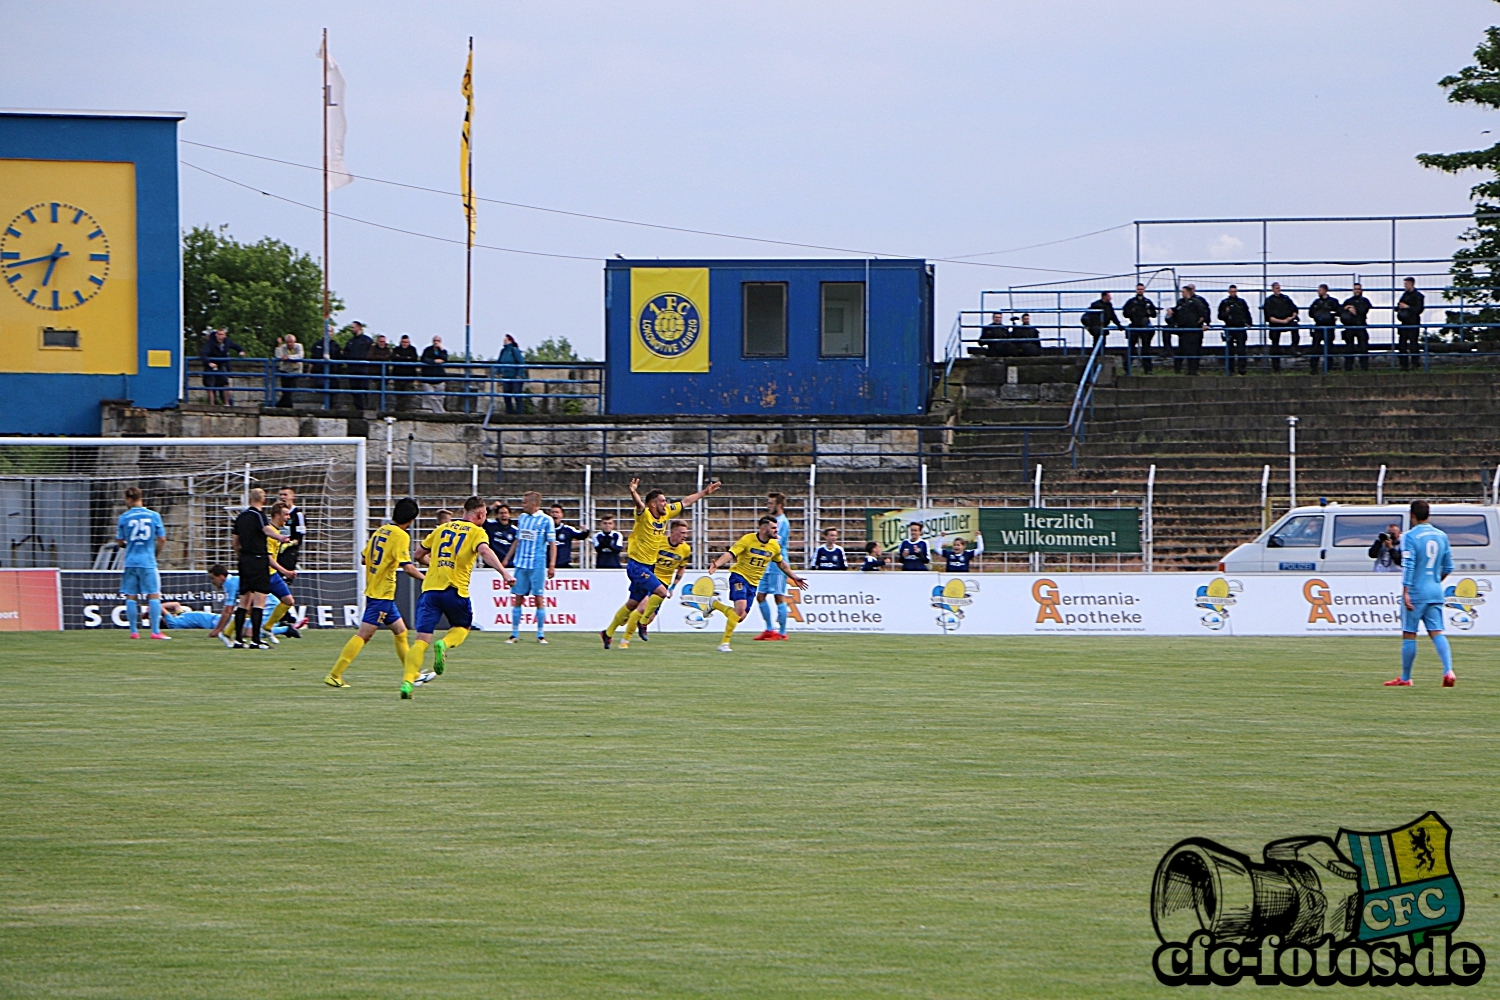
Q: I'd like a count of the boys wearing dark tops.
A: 7